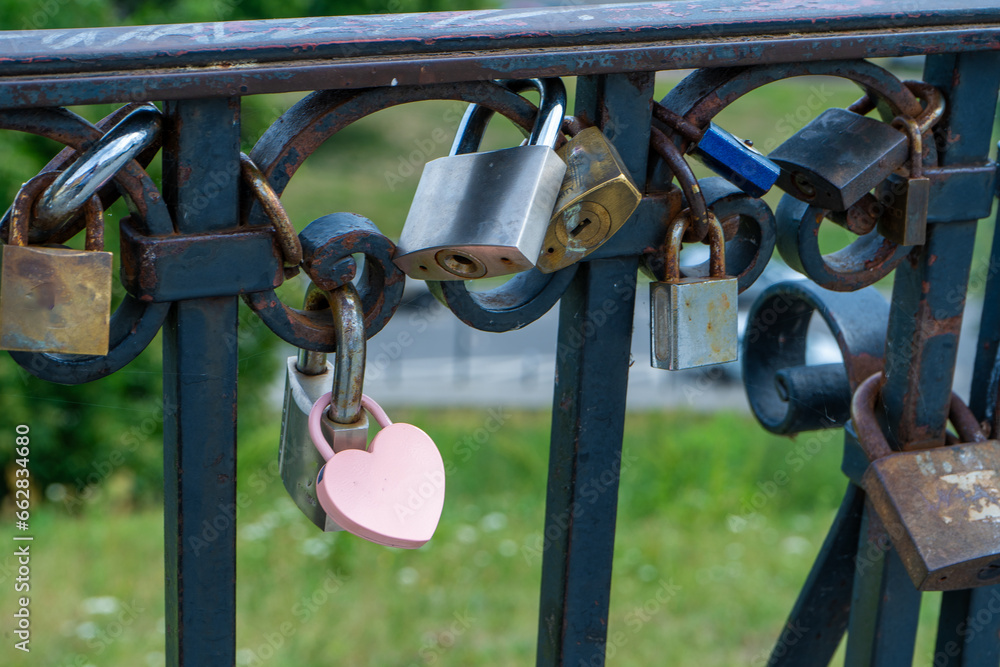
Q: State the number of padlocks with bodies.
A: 10